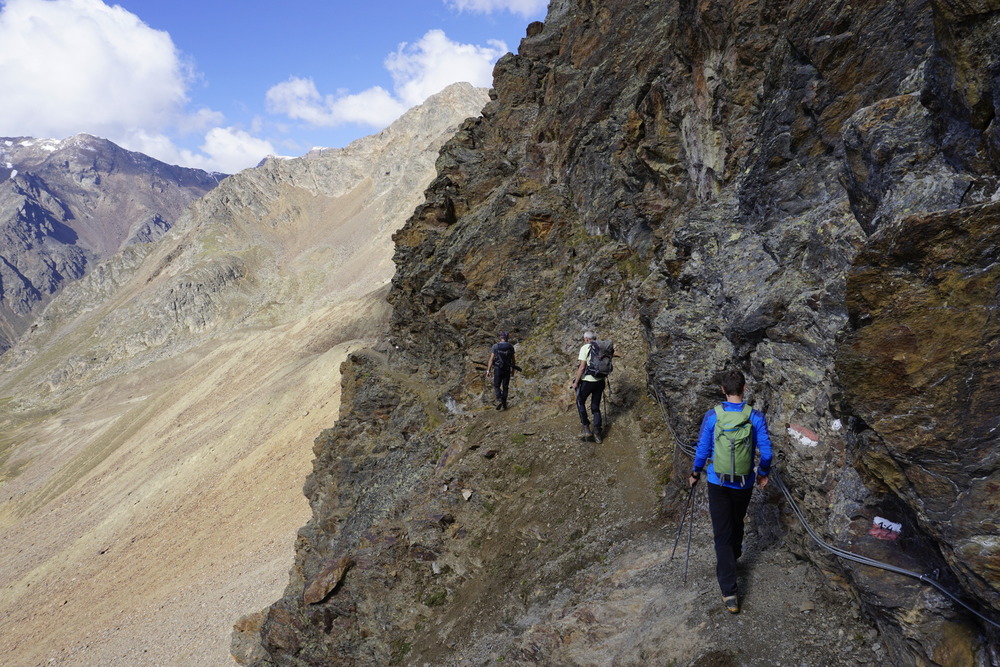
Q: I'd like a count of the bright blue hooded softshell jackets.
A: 1